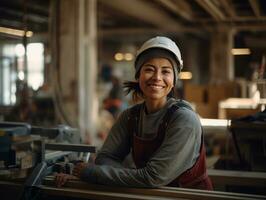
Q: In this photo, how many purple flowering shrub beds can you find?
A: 0